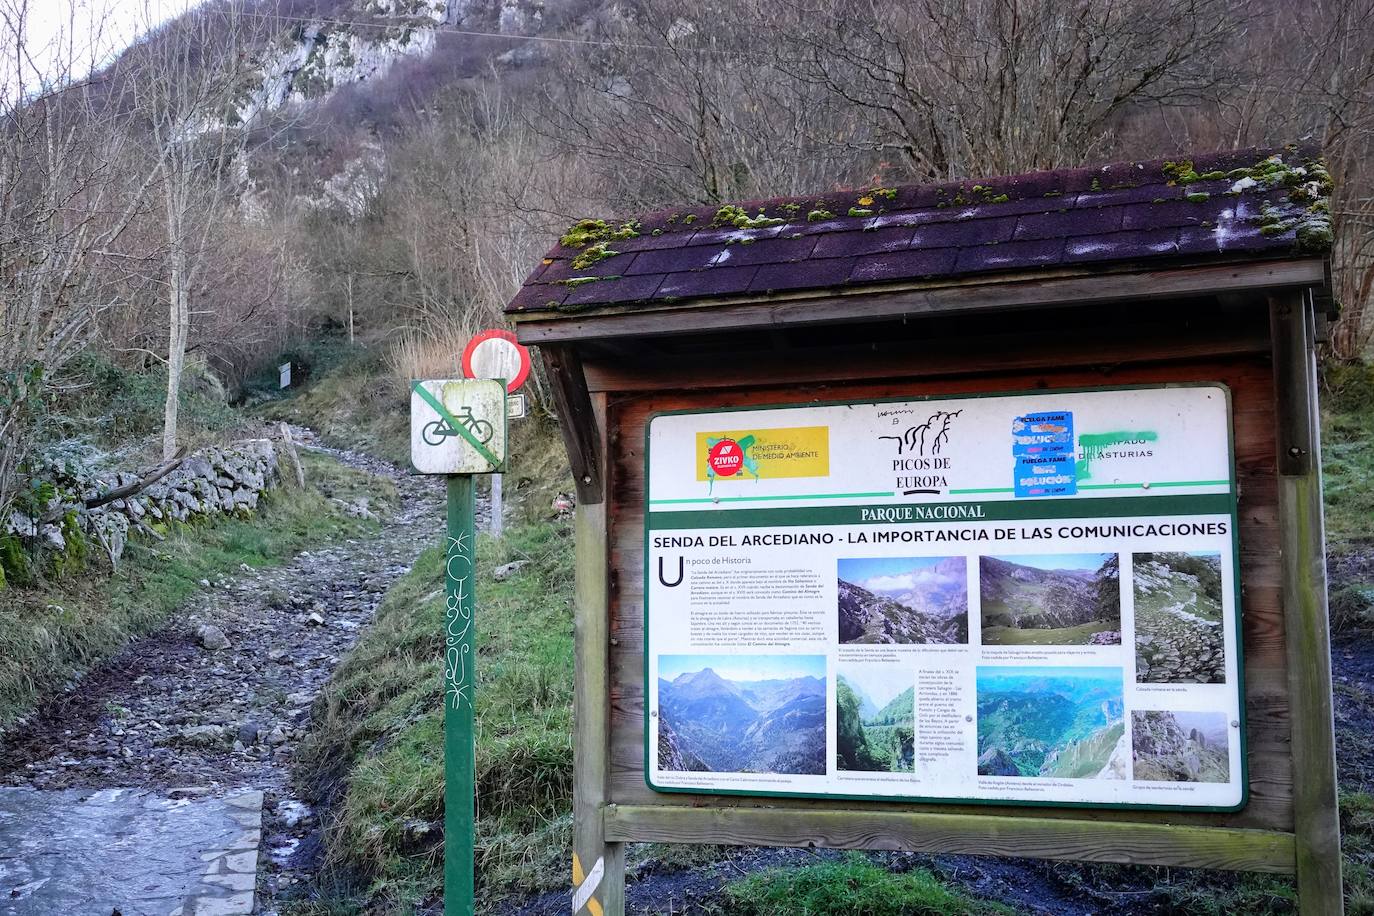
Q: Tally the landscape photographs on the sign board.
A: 7